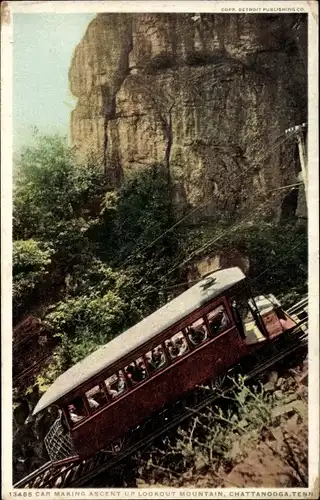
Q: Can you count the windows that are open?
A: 8